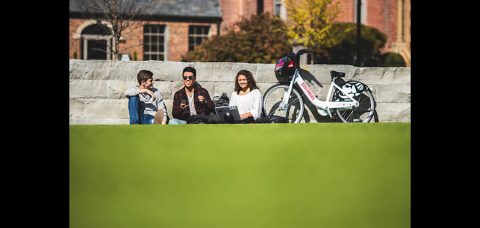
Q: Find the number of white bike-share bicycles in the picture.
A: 1